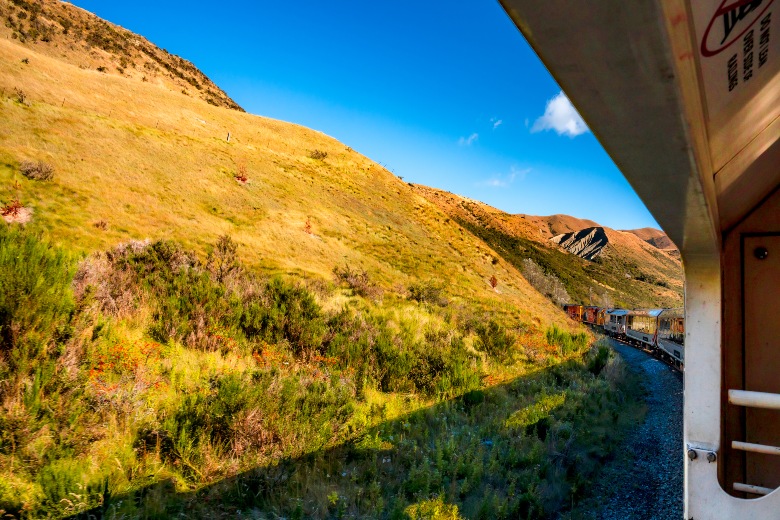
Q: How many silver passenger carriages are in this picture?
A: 3